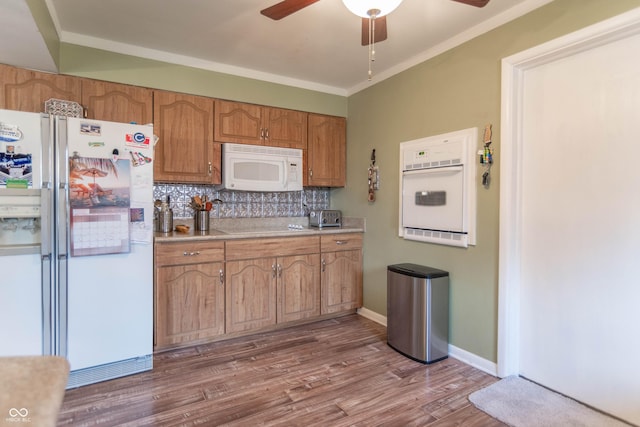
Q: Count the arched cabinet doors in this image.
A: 10